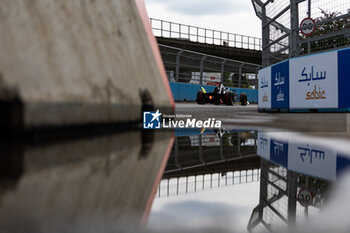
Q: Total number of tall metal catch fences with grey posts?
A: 2